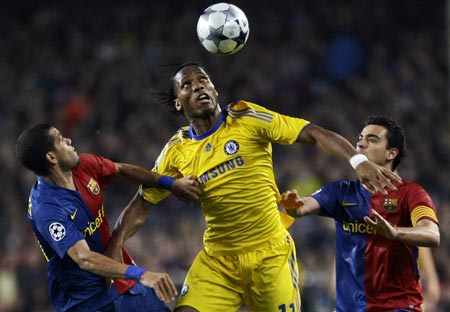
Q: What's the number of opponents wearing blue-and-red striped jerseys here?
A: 2